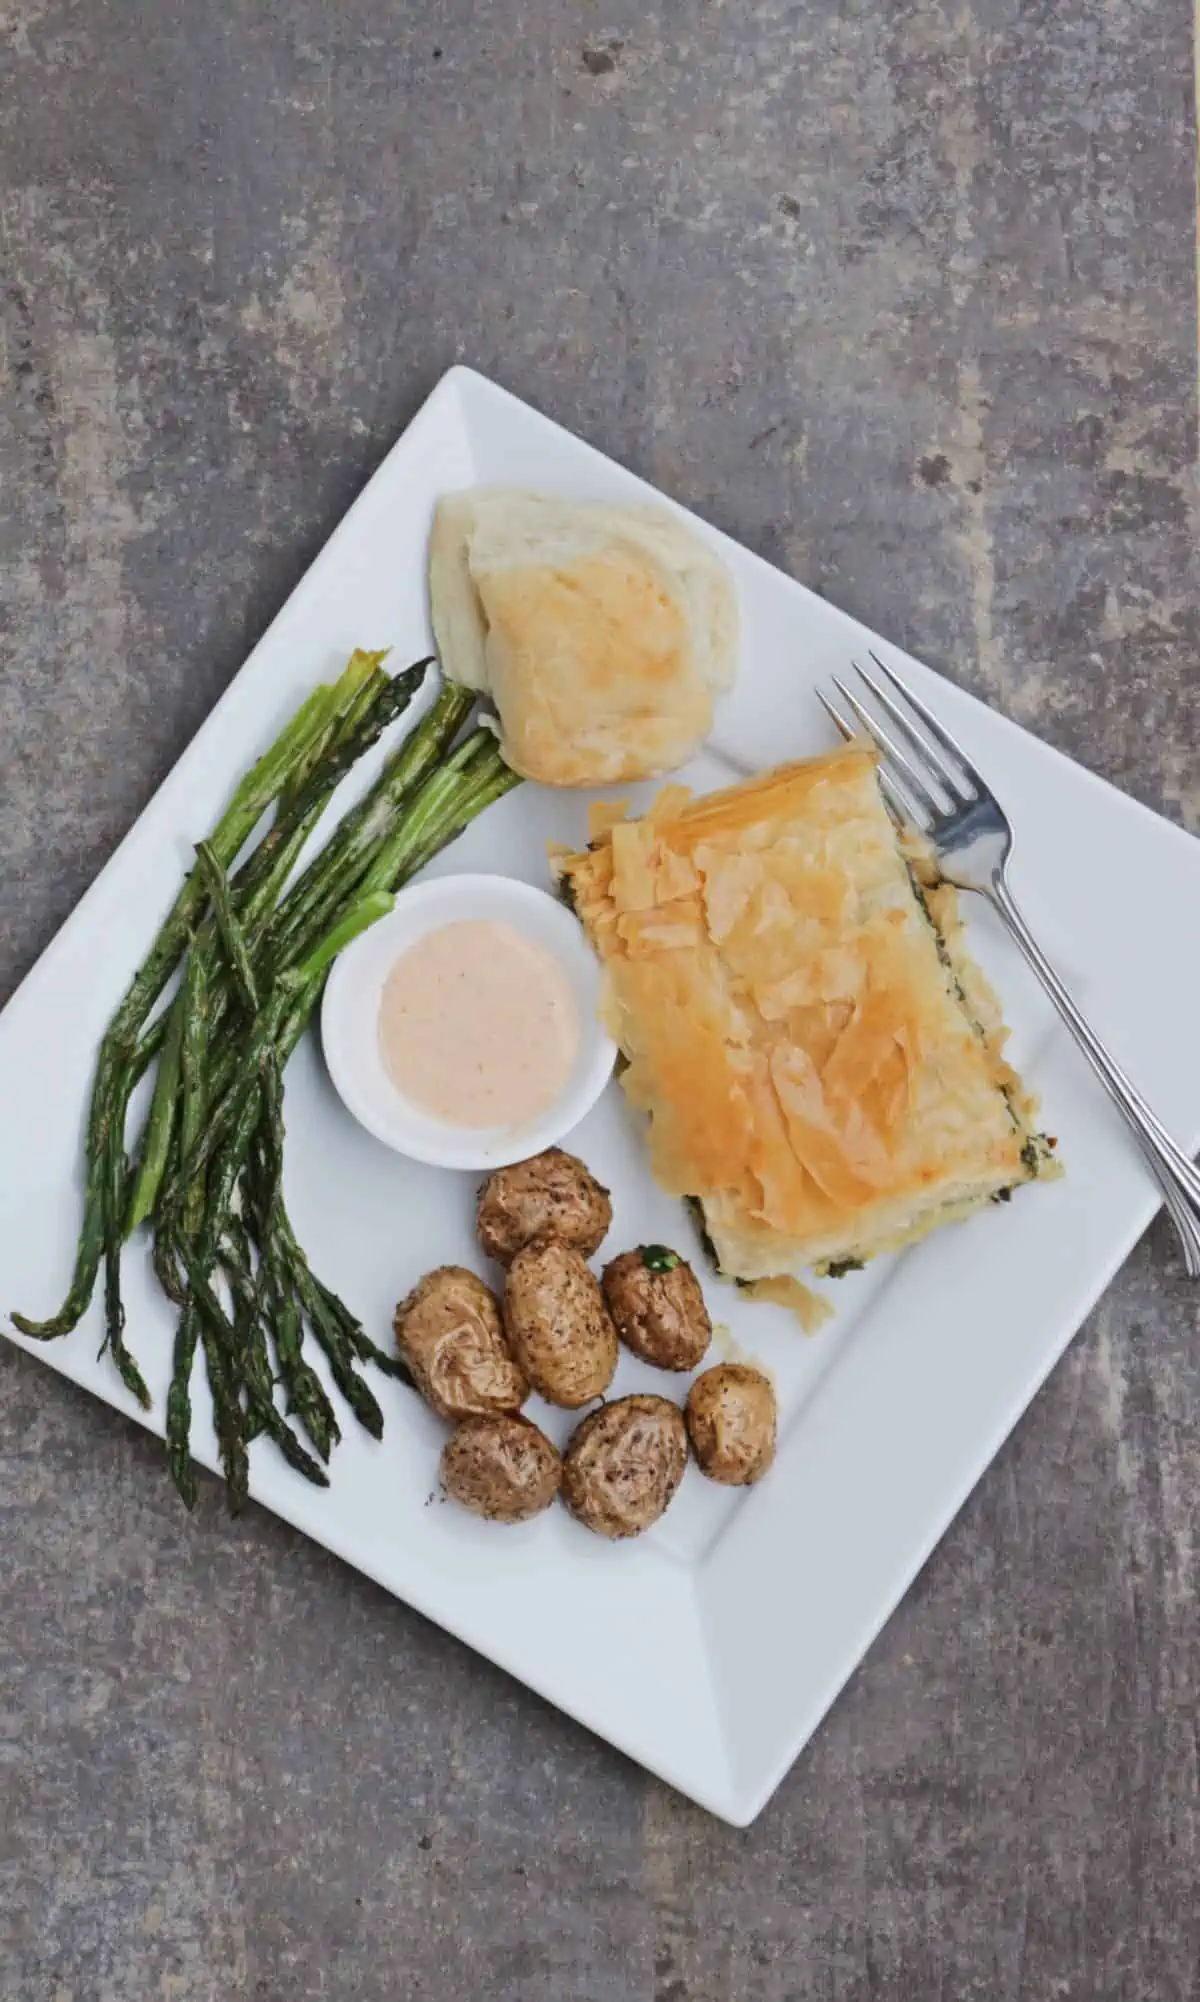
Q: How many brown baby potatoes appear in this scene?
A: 7